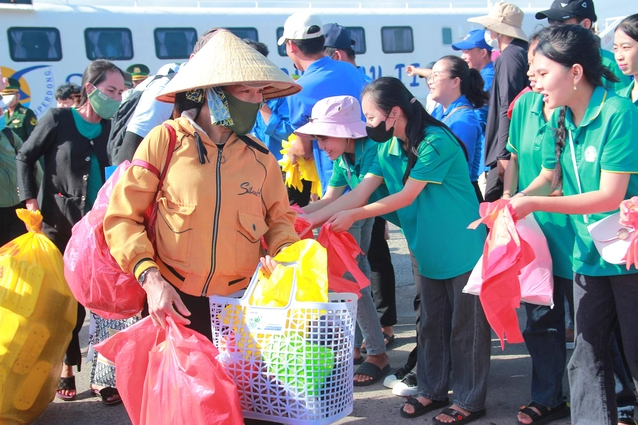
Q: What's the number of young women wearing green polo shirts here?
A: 5